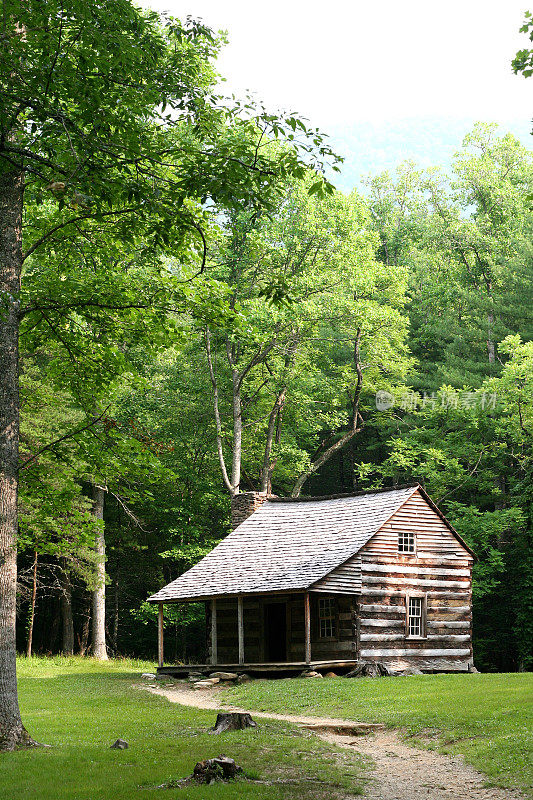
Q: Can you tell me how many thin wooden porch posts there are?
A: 4